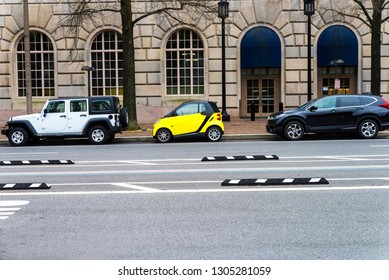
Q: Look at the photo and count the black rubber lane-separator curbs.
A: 4